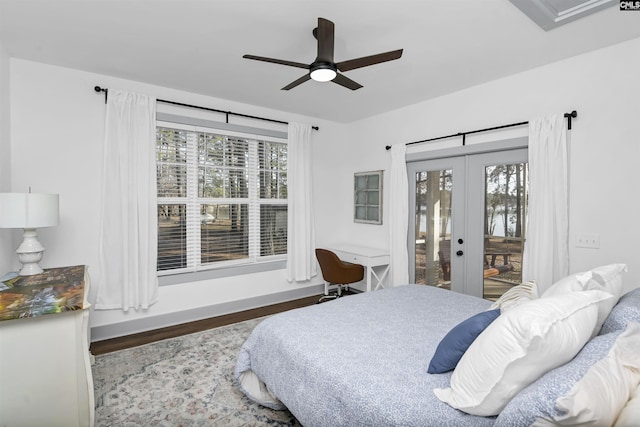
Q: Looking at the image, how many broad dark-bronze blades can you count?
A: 5